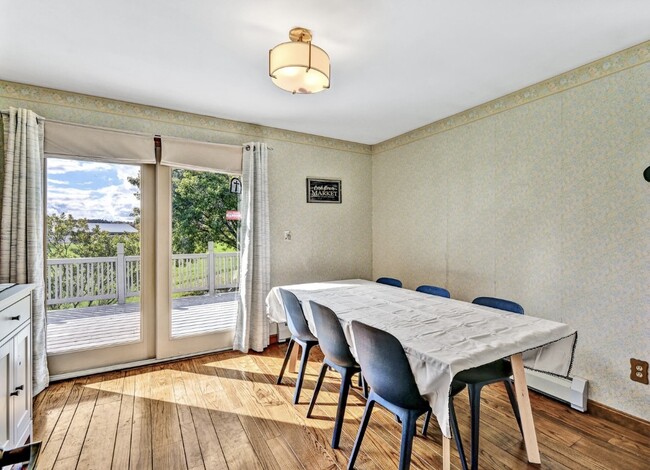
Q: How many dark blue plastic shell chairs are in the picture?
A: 6